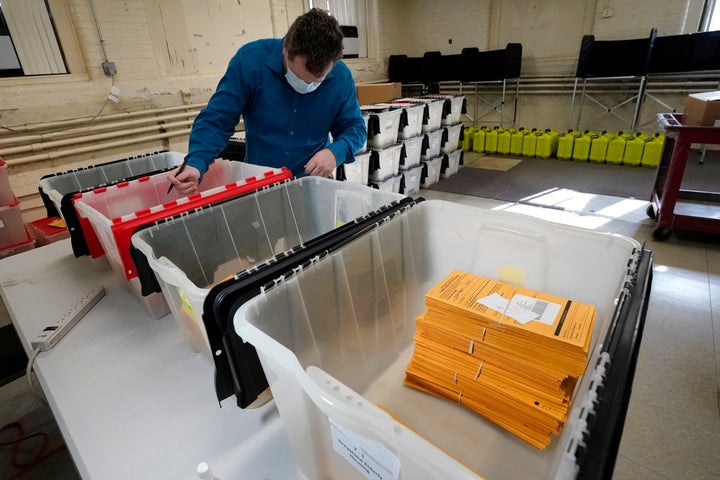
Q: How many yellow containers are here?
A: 13